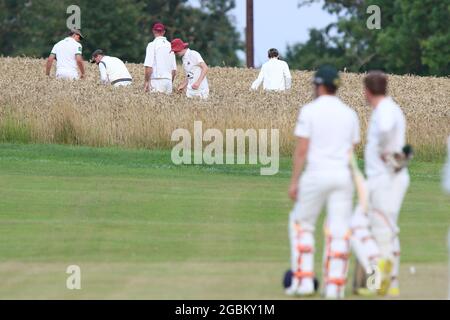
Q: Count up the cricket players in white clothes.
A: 7